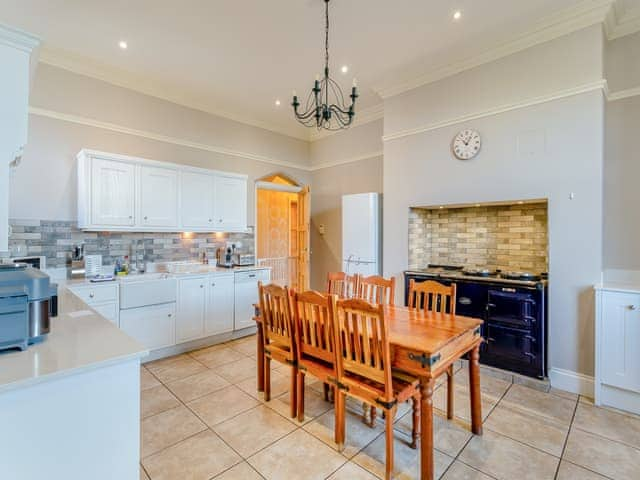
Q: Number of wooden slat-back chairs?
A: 6